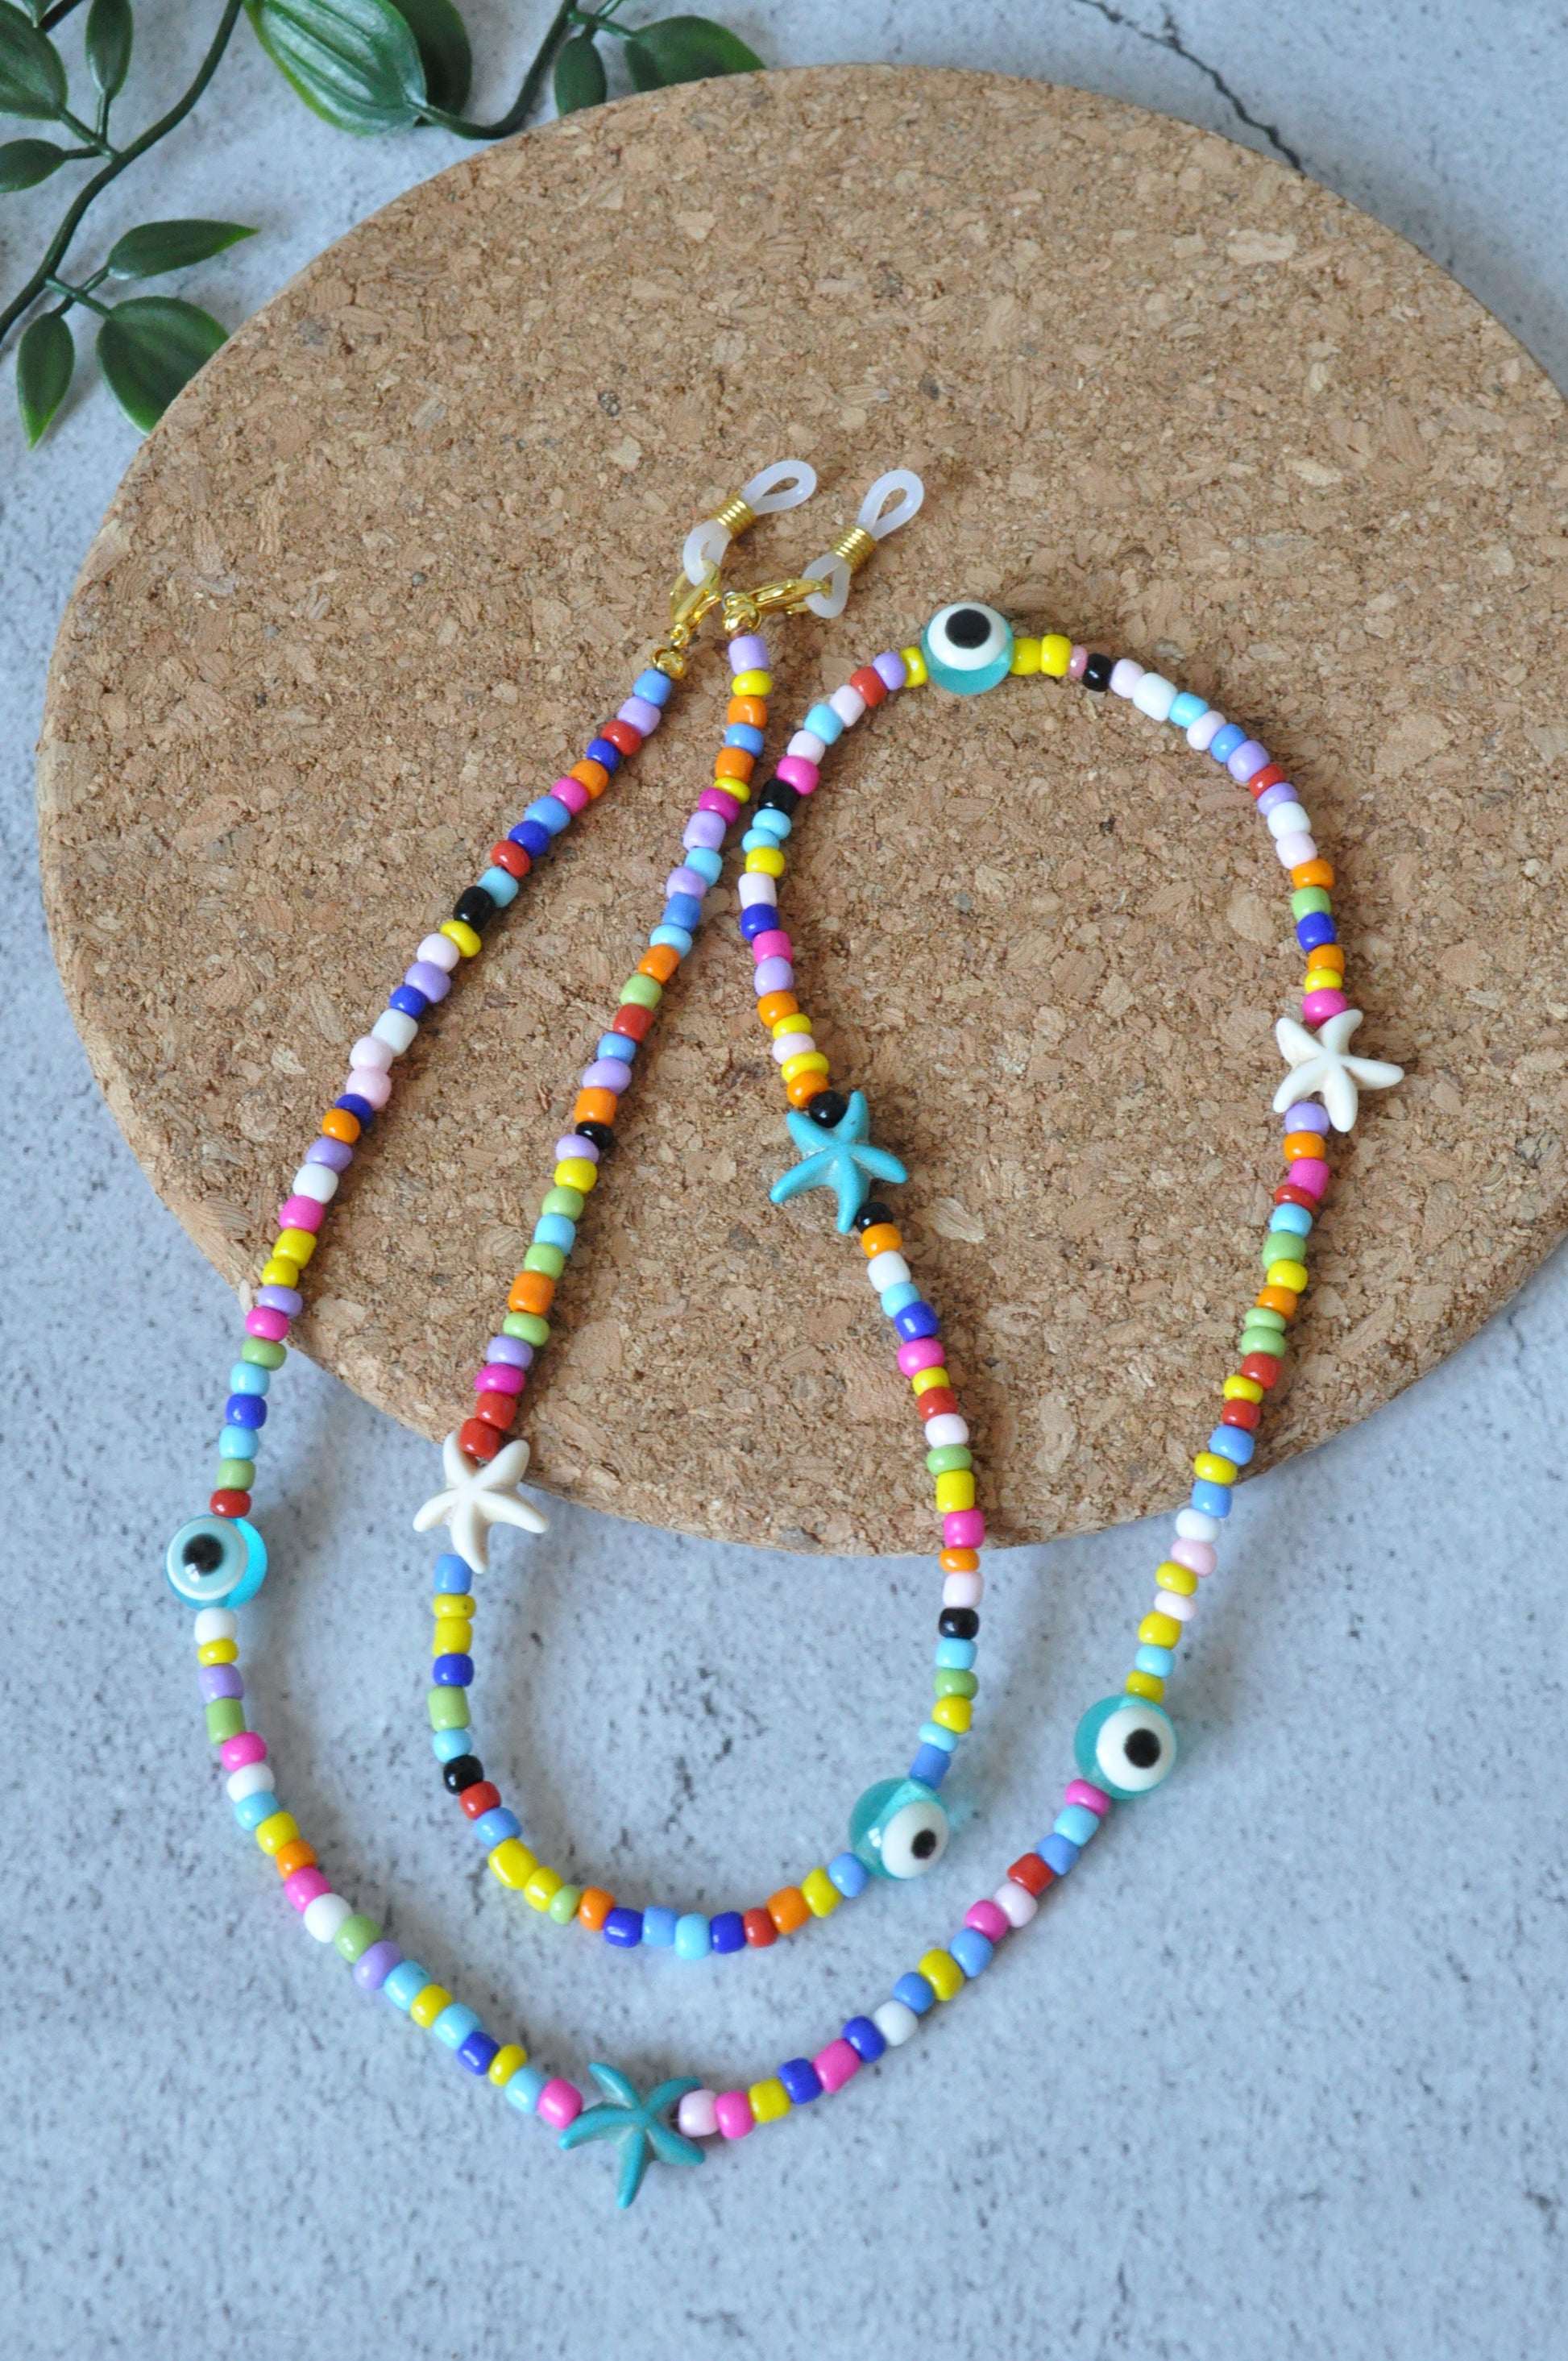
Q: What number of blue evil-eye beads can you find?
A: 4